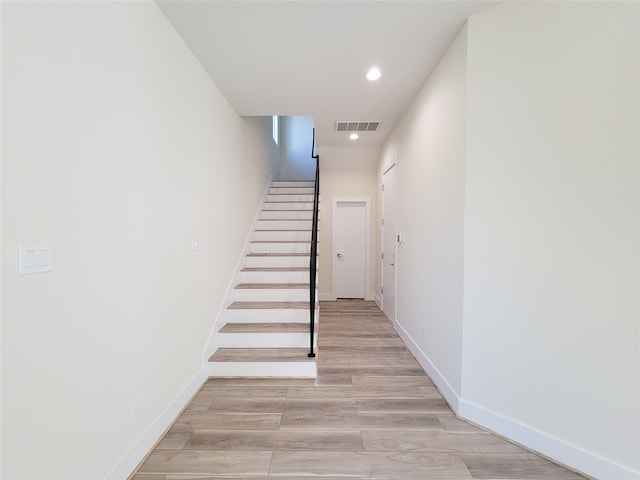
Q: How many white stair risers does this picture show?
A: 14